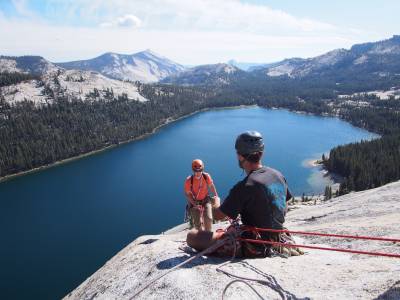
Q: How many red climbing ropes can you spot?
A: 2